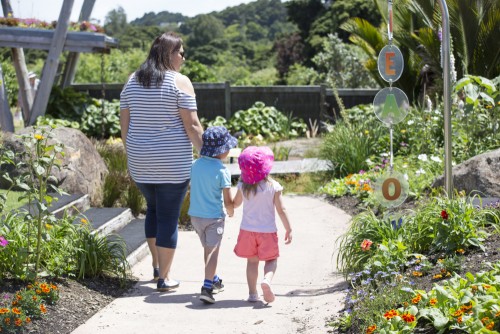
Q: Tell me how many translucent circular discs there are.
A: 3